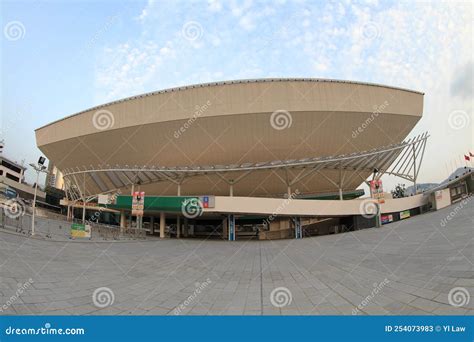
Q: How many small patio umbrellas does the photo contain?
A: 0